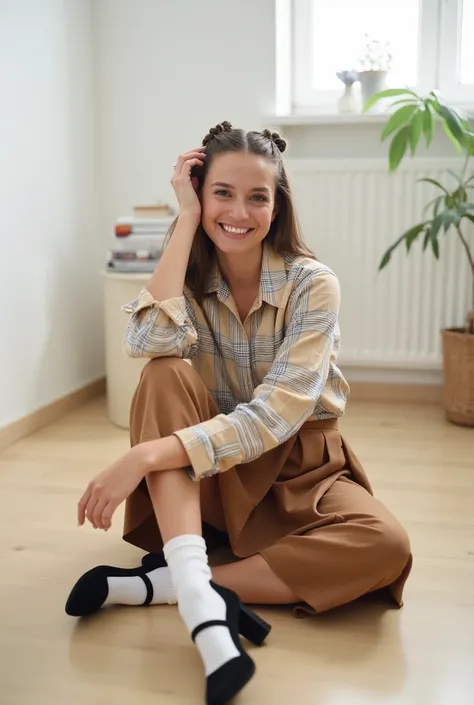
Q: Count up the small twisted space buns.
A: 2